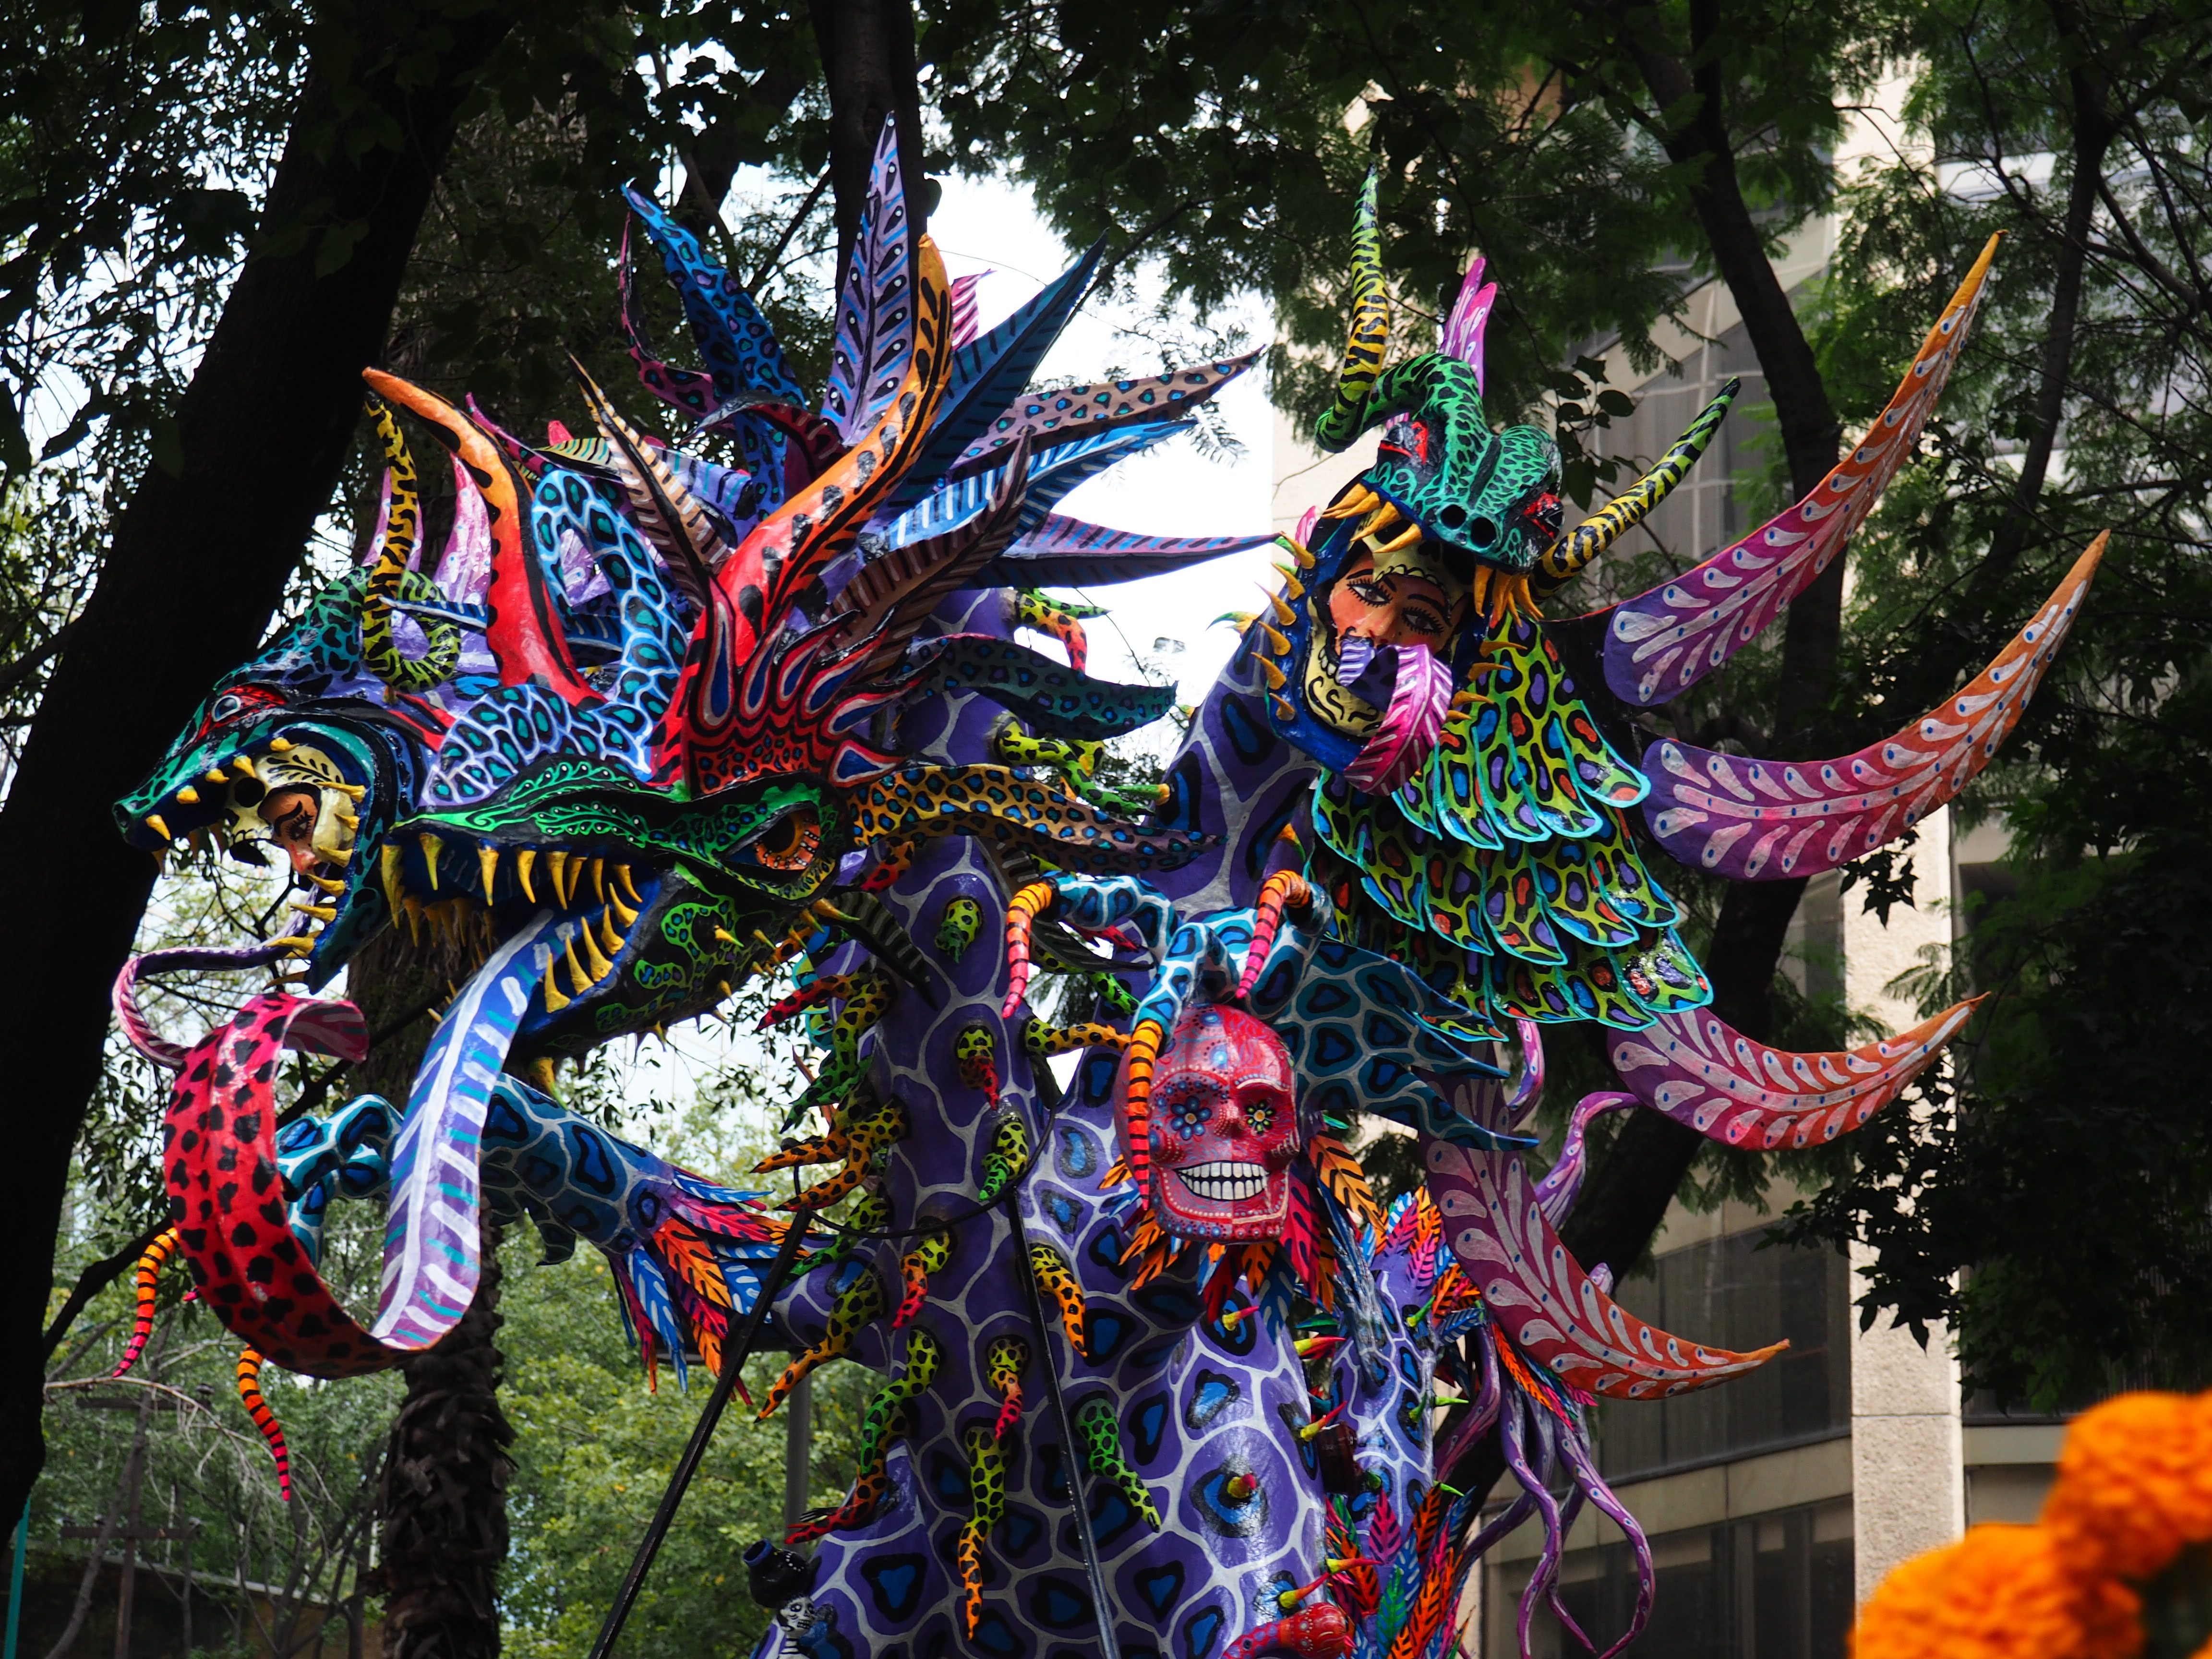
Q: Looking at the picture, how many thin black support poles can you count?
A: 2